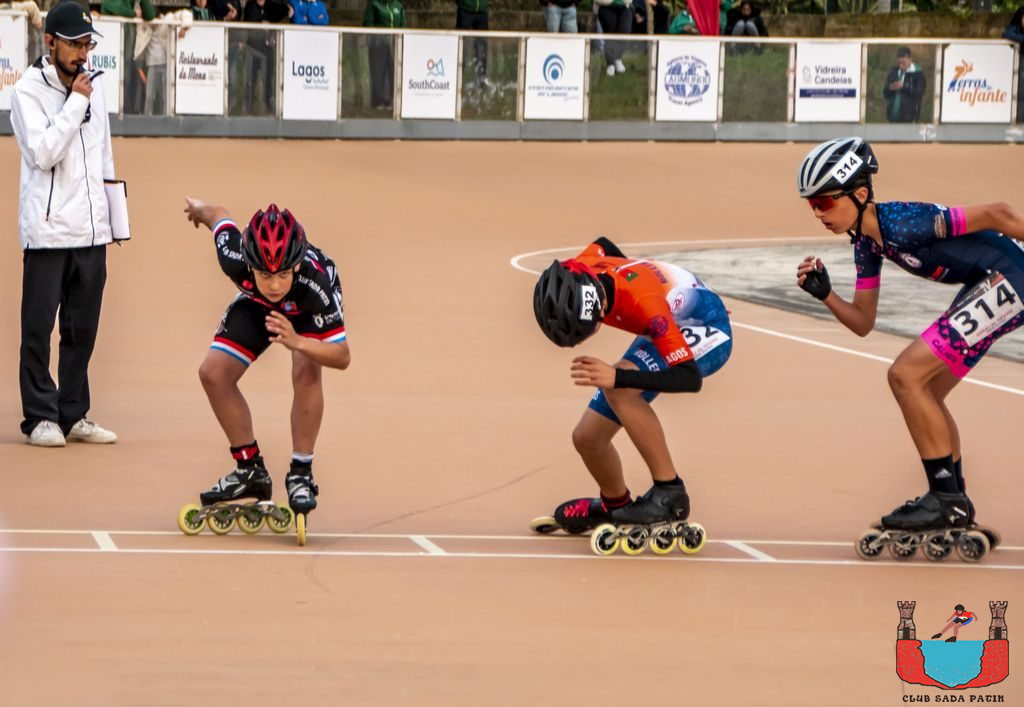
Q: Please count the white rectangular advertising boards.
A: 9